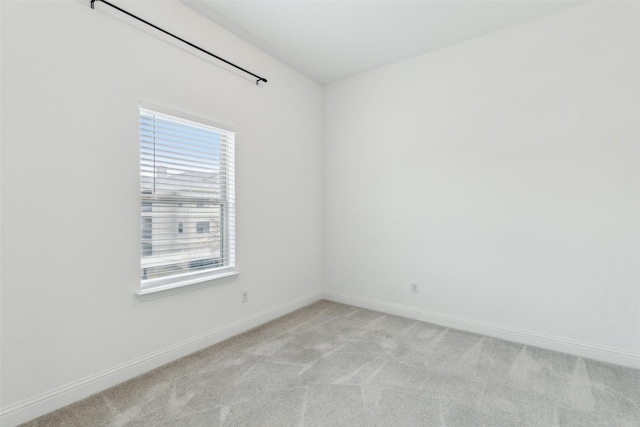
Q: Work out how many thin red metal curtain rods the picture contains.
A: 0